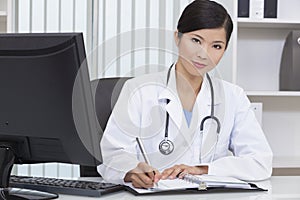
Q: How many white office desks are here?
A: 1